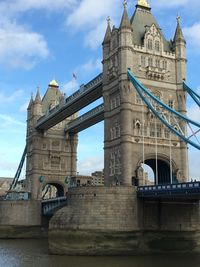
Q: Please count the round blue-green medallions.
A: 2